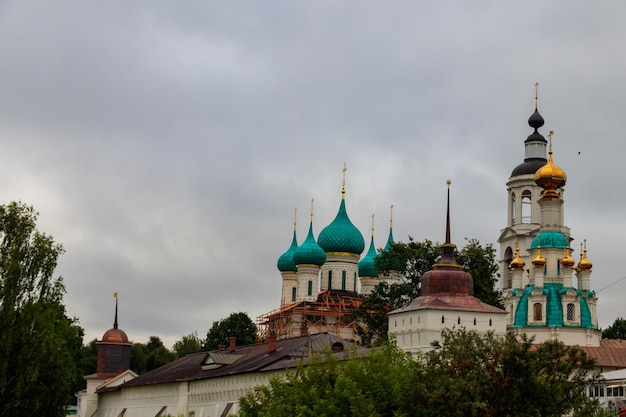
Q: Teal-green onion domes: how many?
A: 5